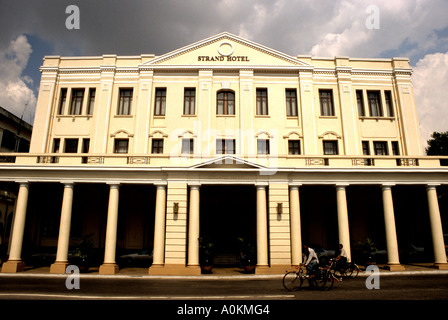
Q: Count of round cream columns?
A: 10